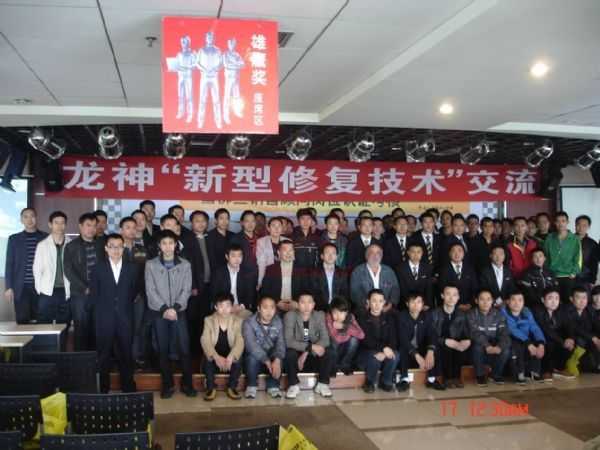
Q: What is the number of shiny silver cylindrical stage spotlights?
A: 10